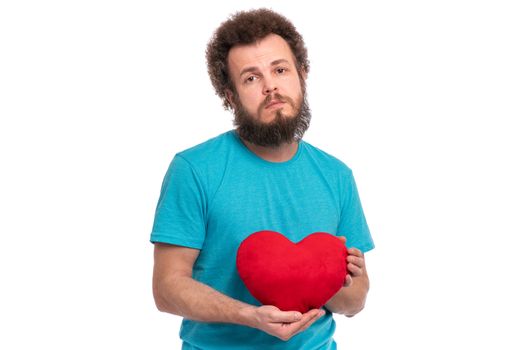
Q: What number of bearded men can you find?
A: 1